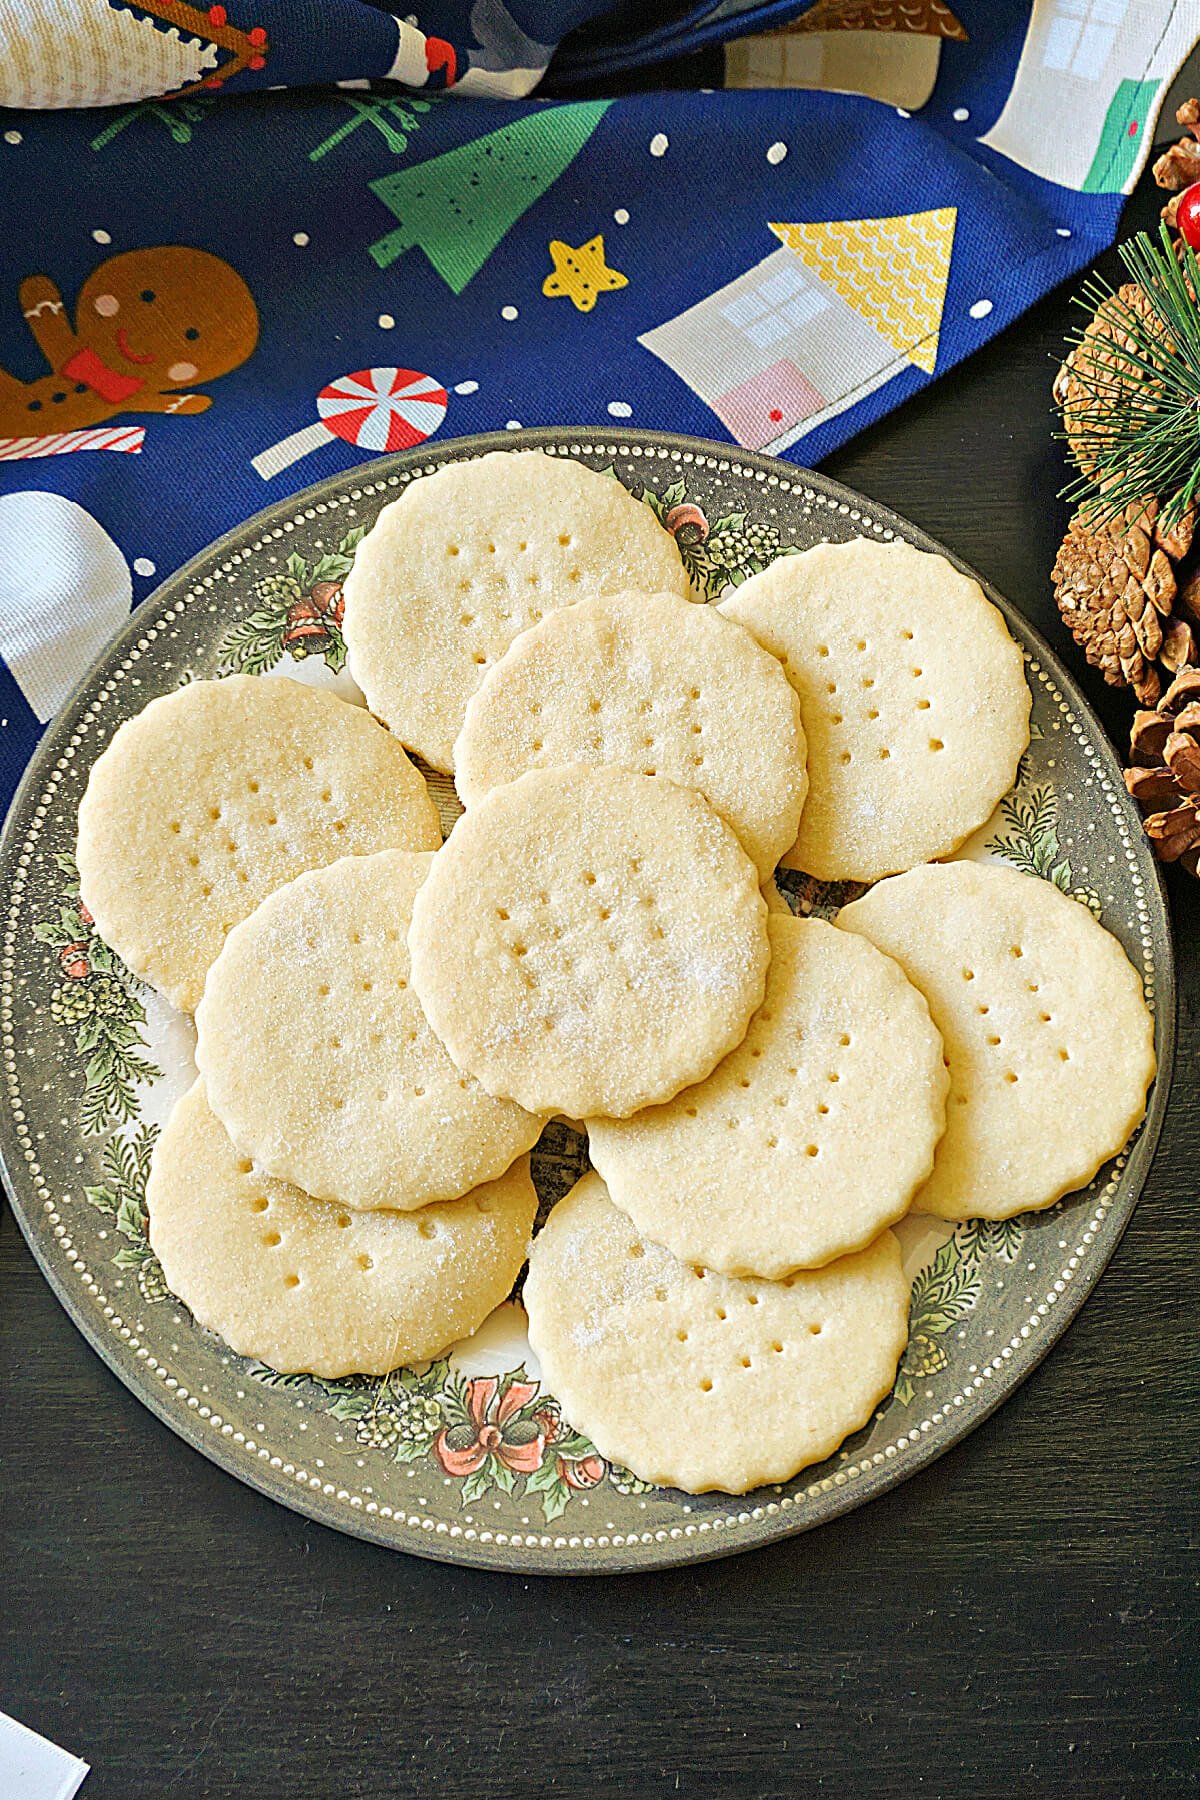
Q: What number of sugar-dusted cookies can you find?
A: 10